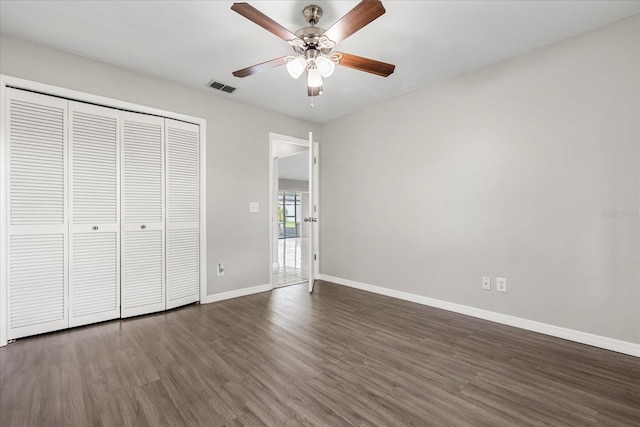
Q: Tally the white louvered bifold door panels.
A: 4